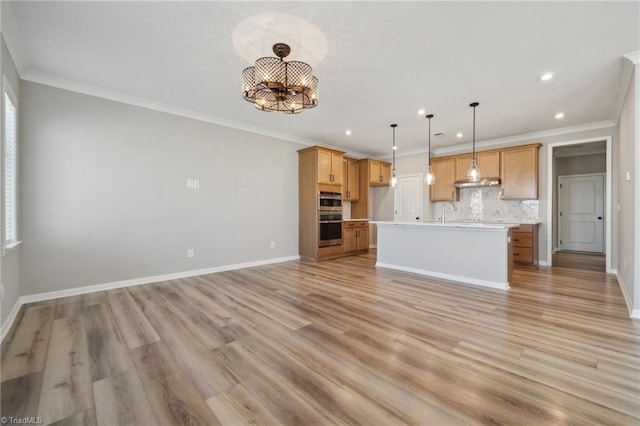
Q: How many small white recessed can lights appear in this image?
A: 6